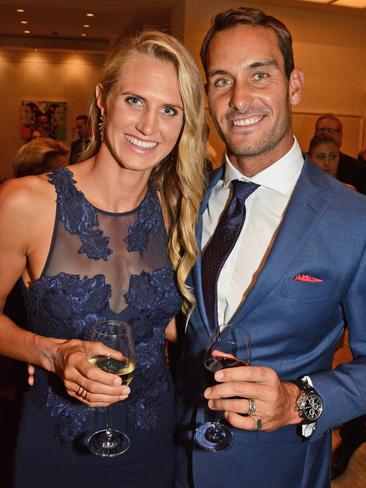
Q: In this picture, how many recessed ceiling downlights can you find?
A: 6